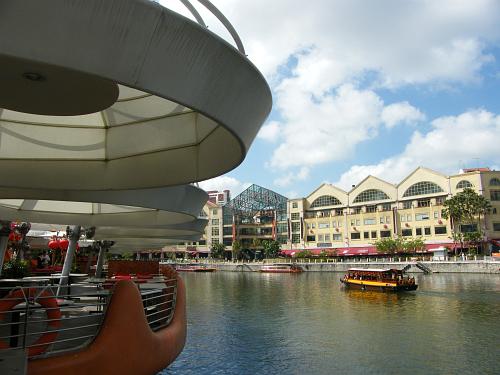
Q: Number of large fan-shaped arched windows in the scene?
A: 3